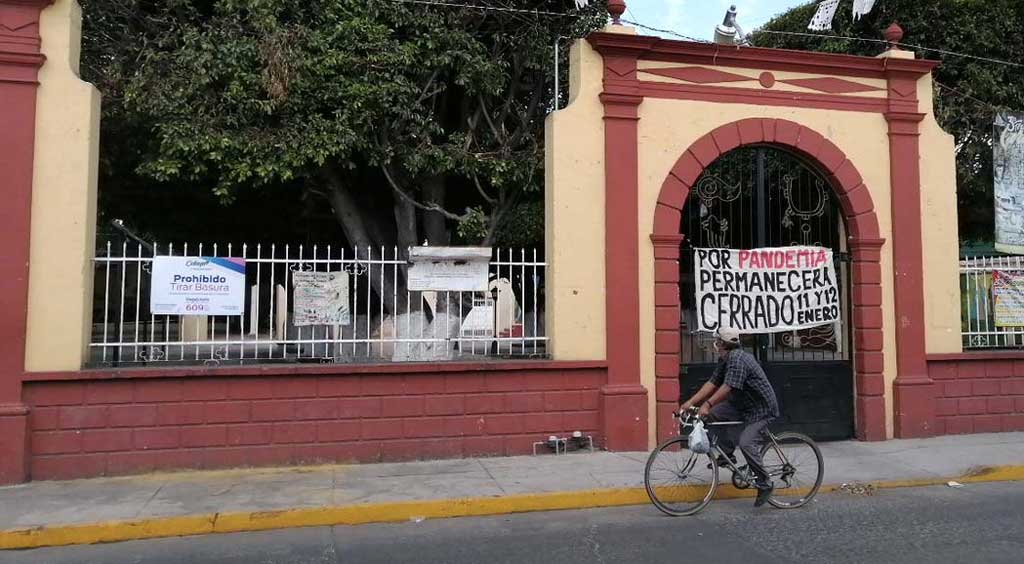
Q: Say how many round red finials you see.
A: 2